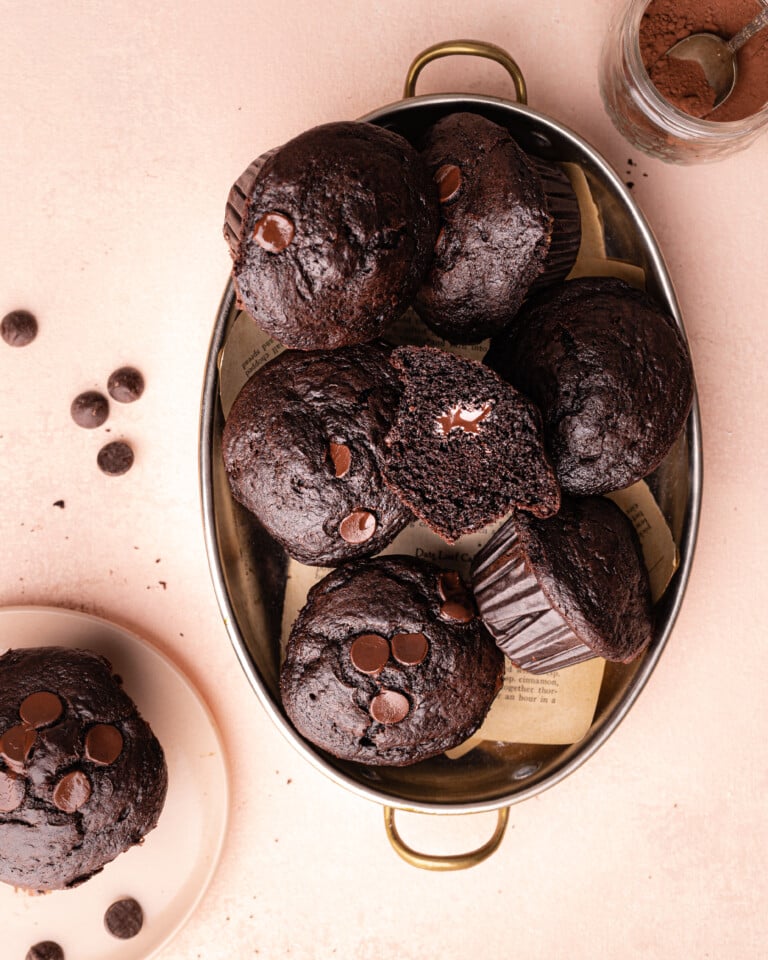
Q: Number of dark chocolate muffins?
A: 8